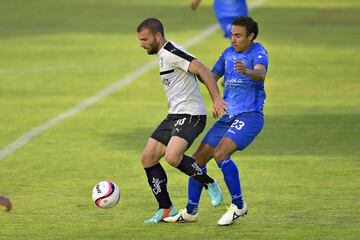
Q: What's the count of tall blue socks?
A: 2